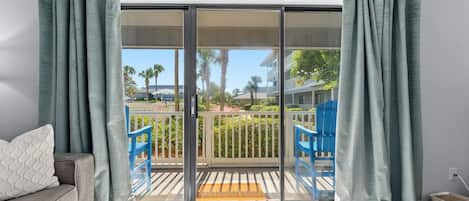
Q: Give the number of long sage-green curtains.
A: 2